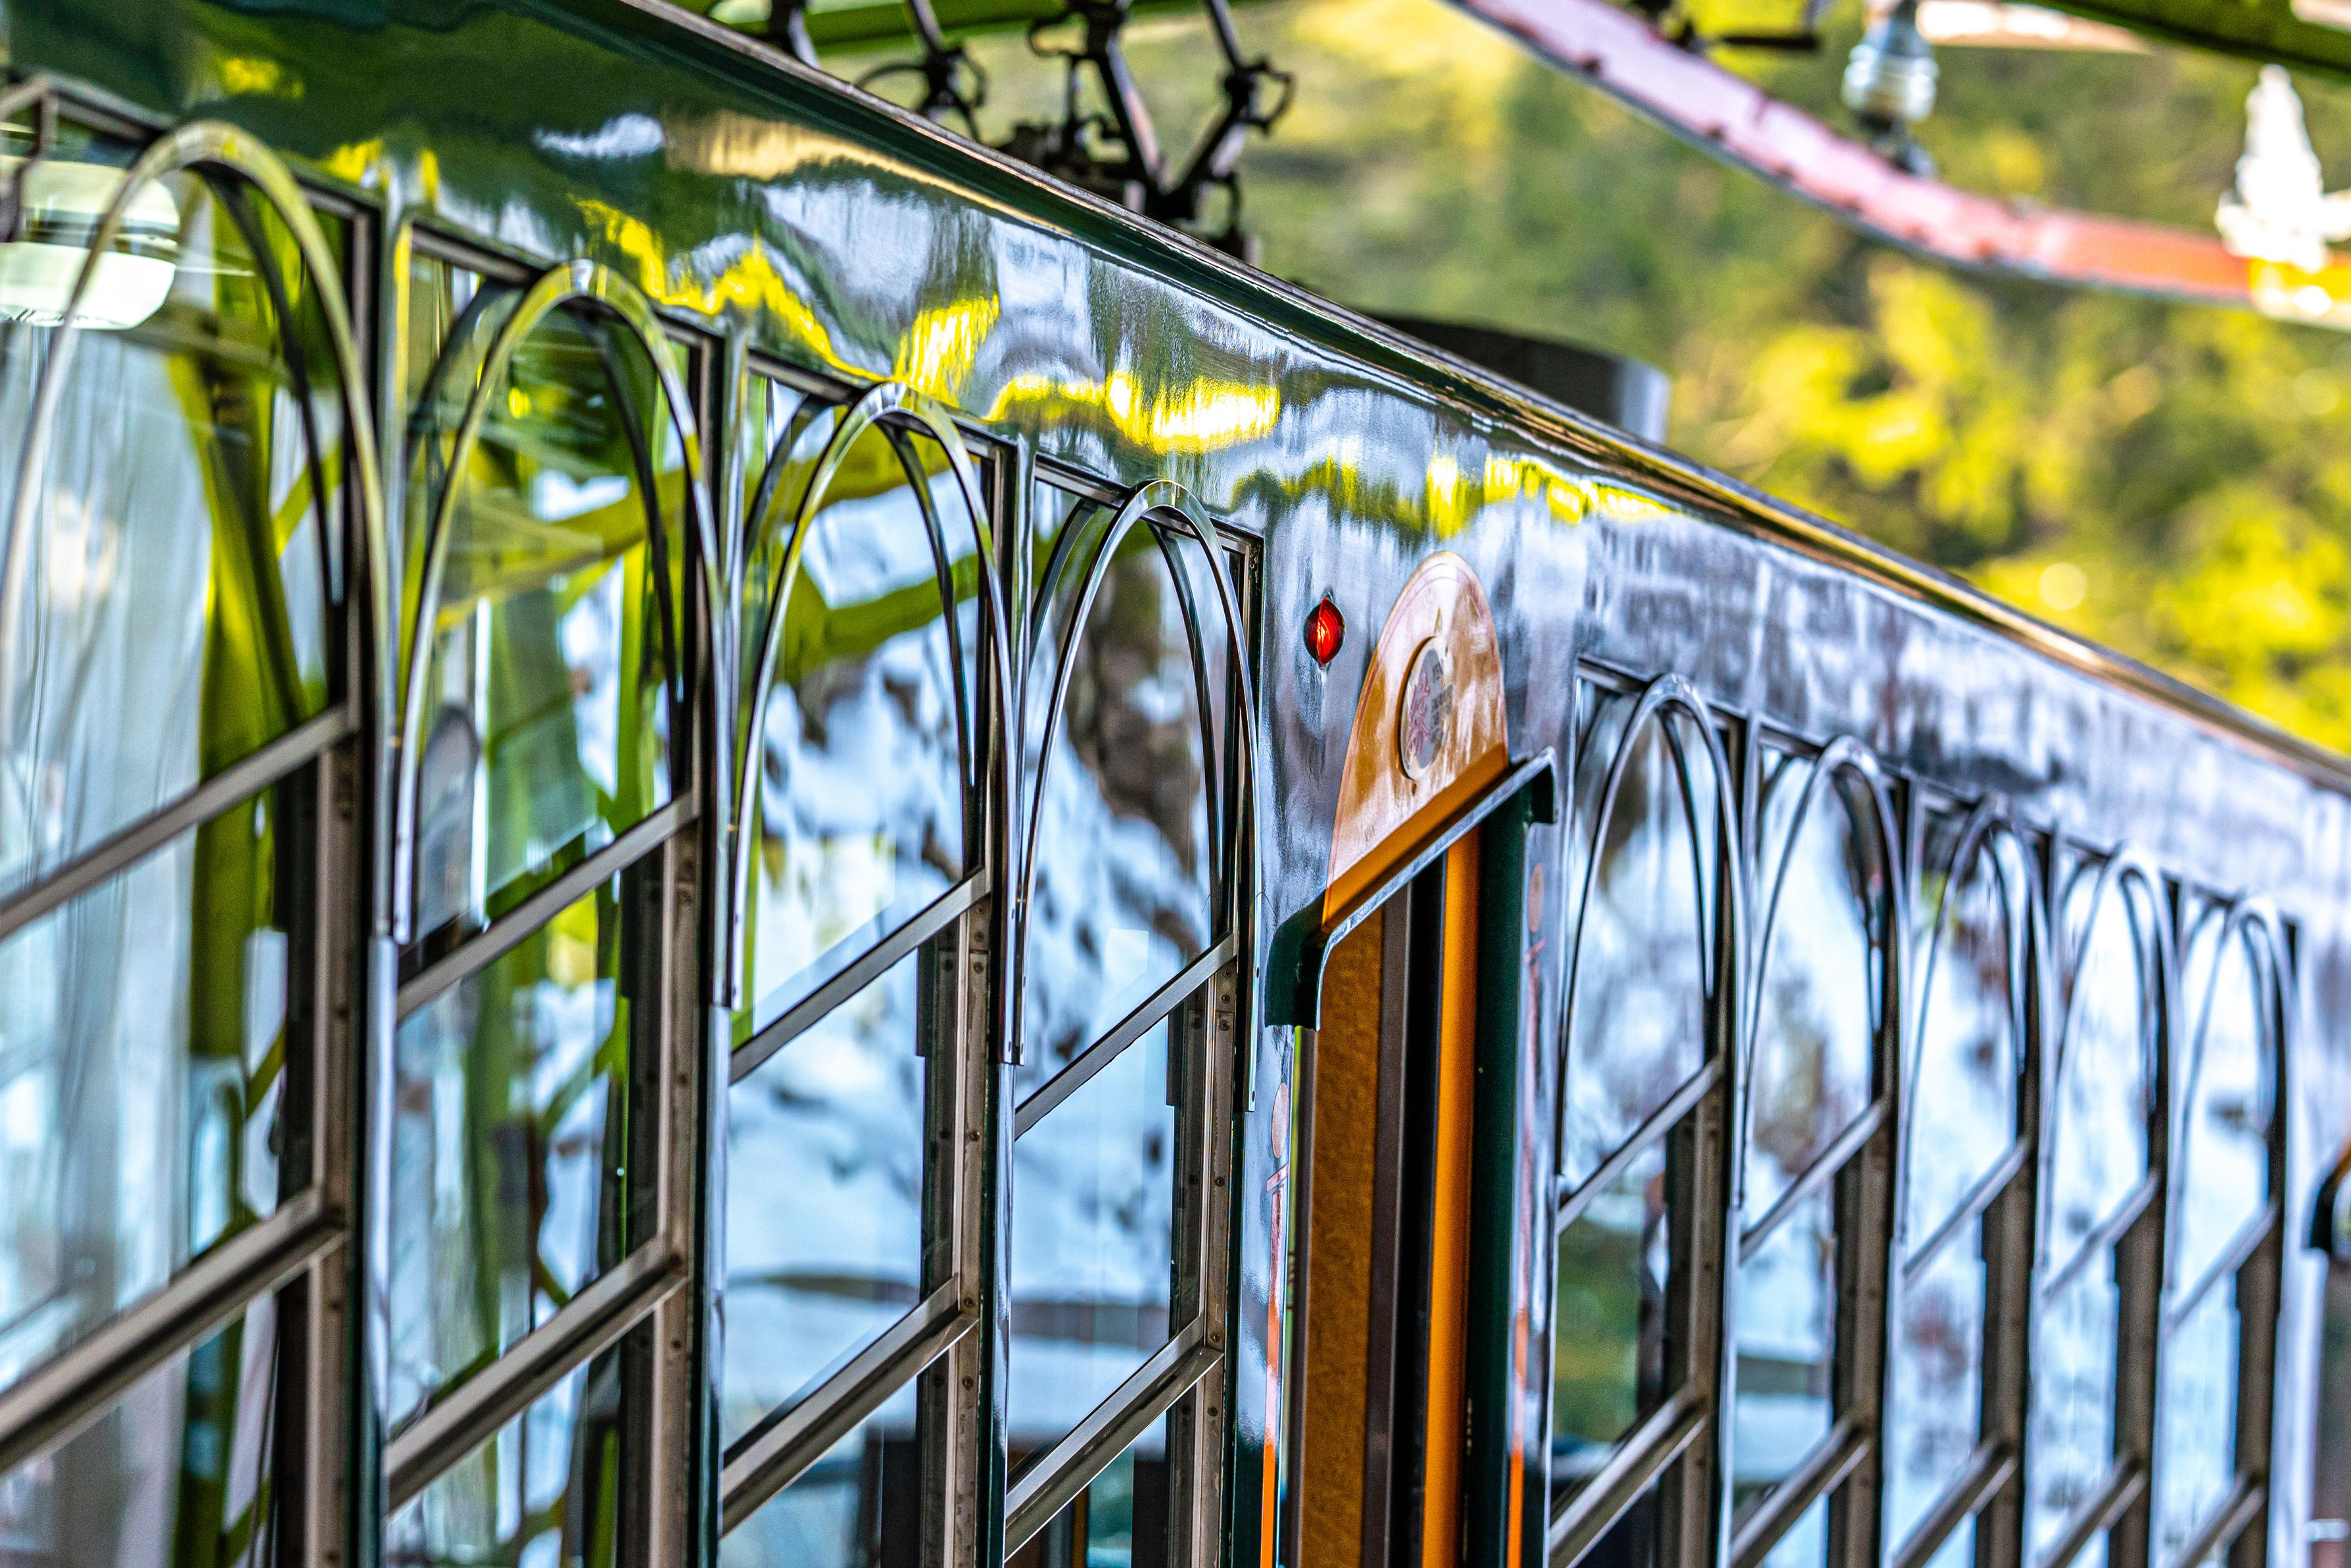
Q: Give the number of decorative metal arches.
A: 9